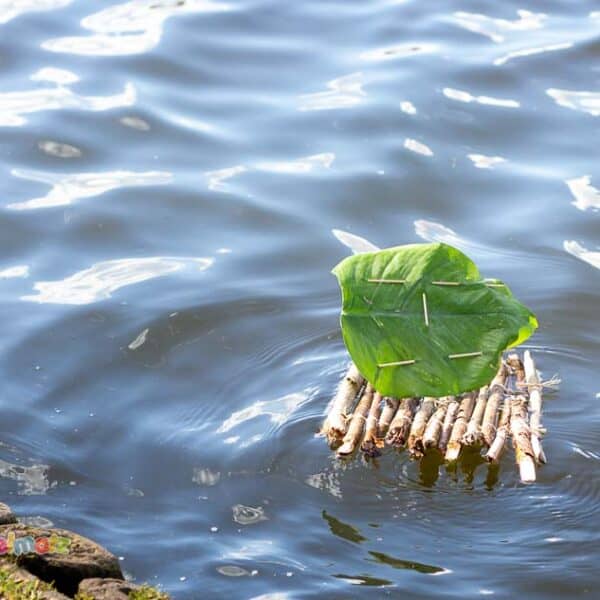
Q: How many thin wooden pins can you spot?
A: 6